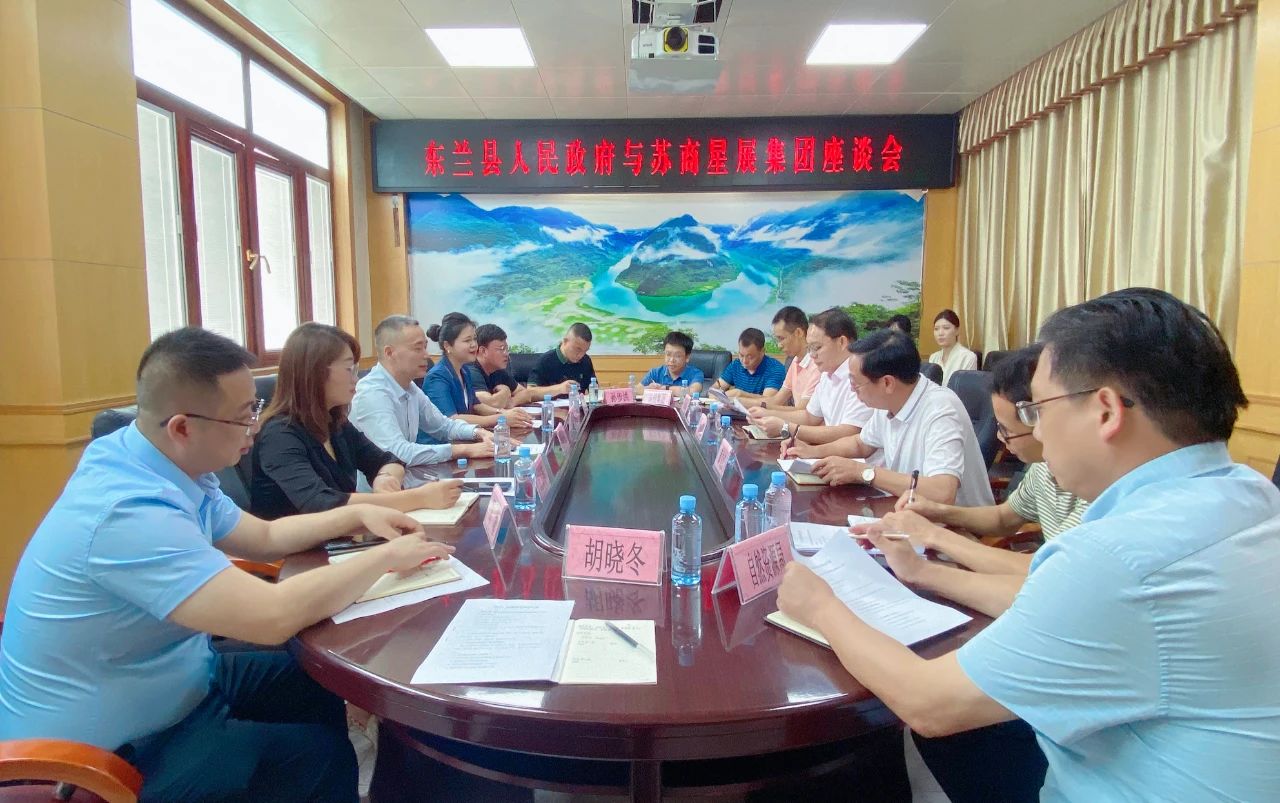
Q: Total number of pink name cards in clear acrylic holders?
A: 12